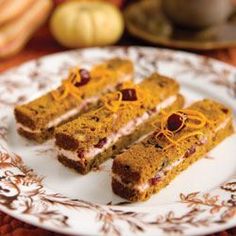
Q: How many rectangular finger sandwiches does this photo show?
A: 3